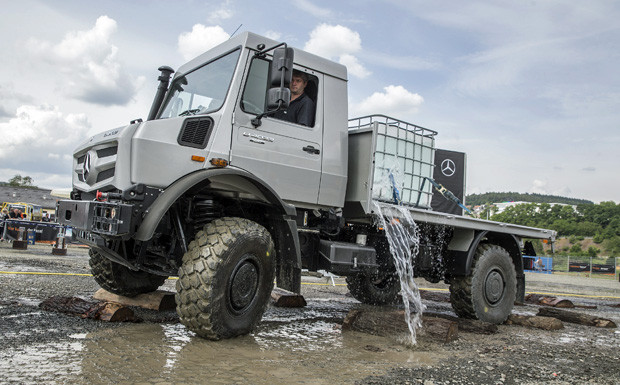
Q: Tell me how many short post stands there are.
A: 2